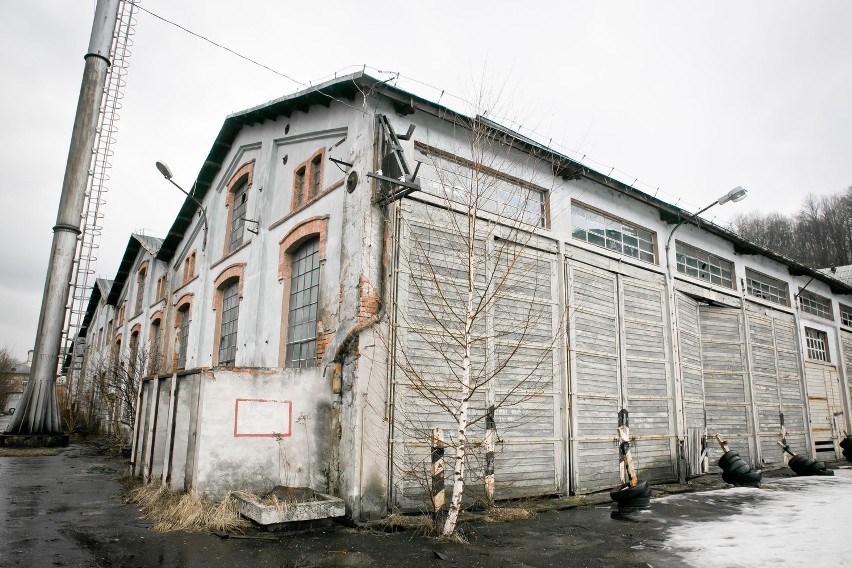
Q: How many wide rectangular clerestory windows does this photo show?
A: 6